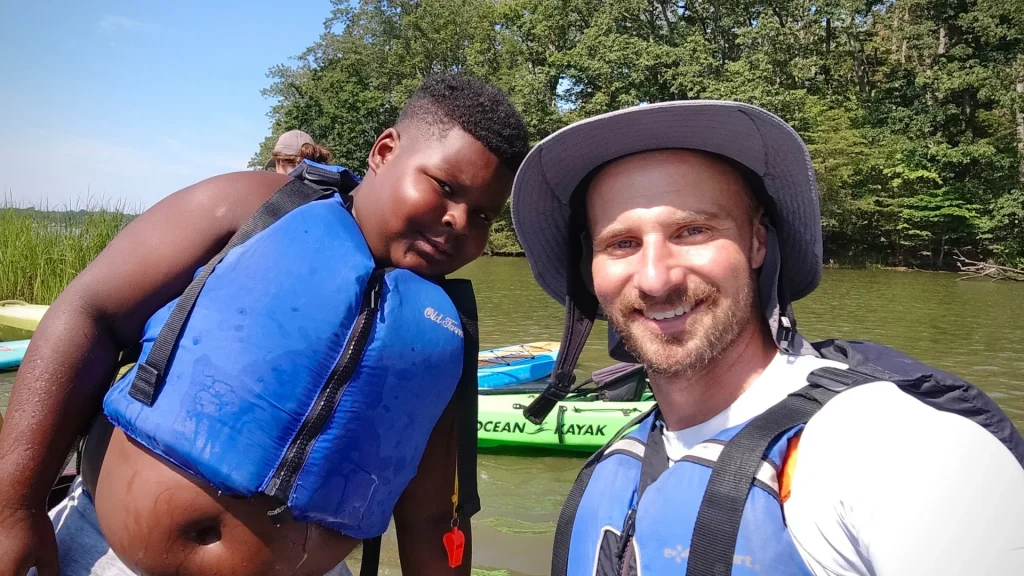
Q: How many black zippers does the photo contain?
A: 2